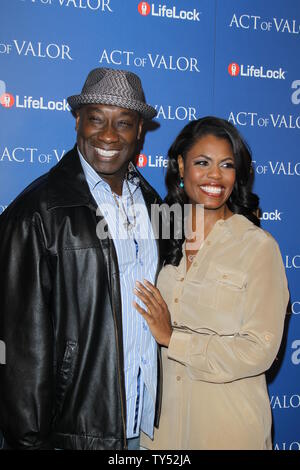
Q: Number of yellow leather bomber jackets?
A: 0